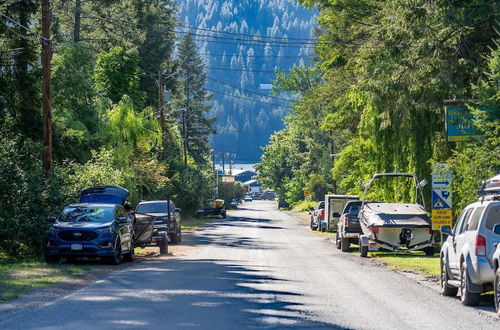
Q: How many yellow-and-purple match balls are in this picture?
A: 0